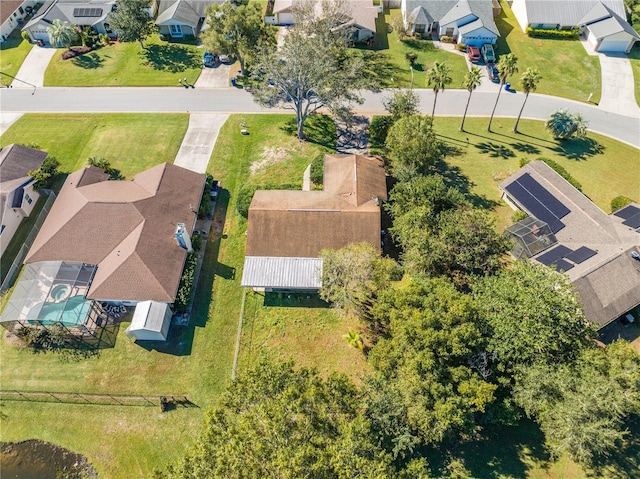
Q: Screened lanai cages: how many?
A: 2